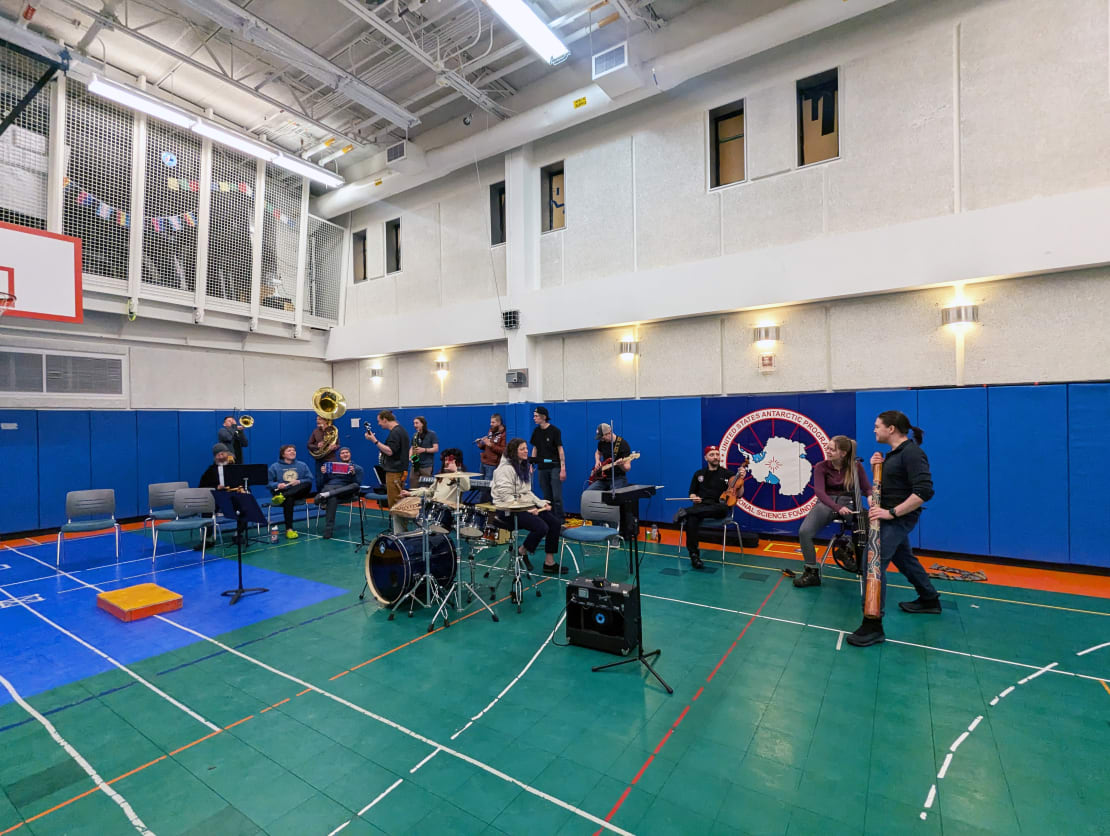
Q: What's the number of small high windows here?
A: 6